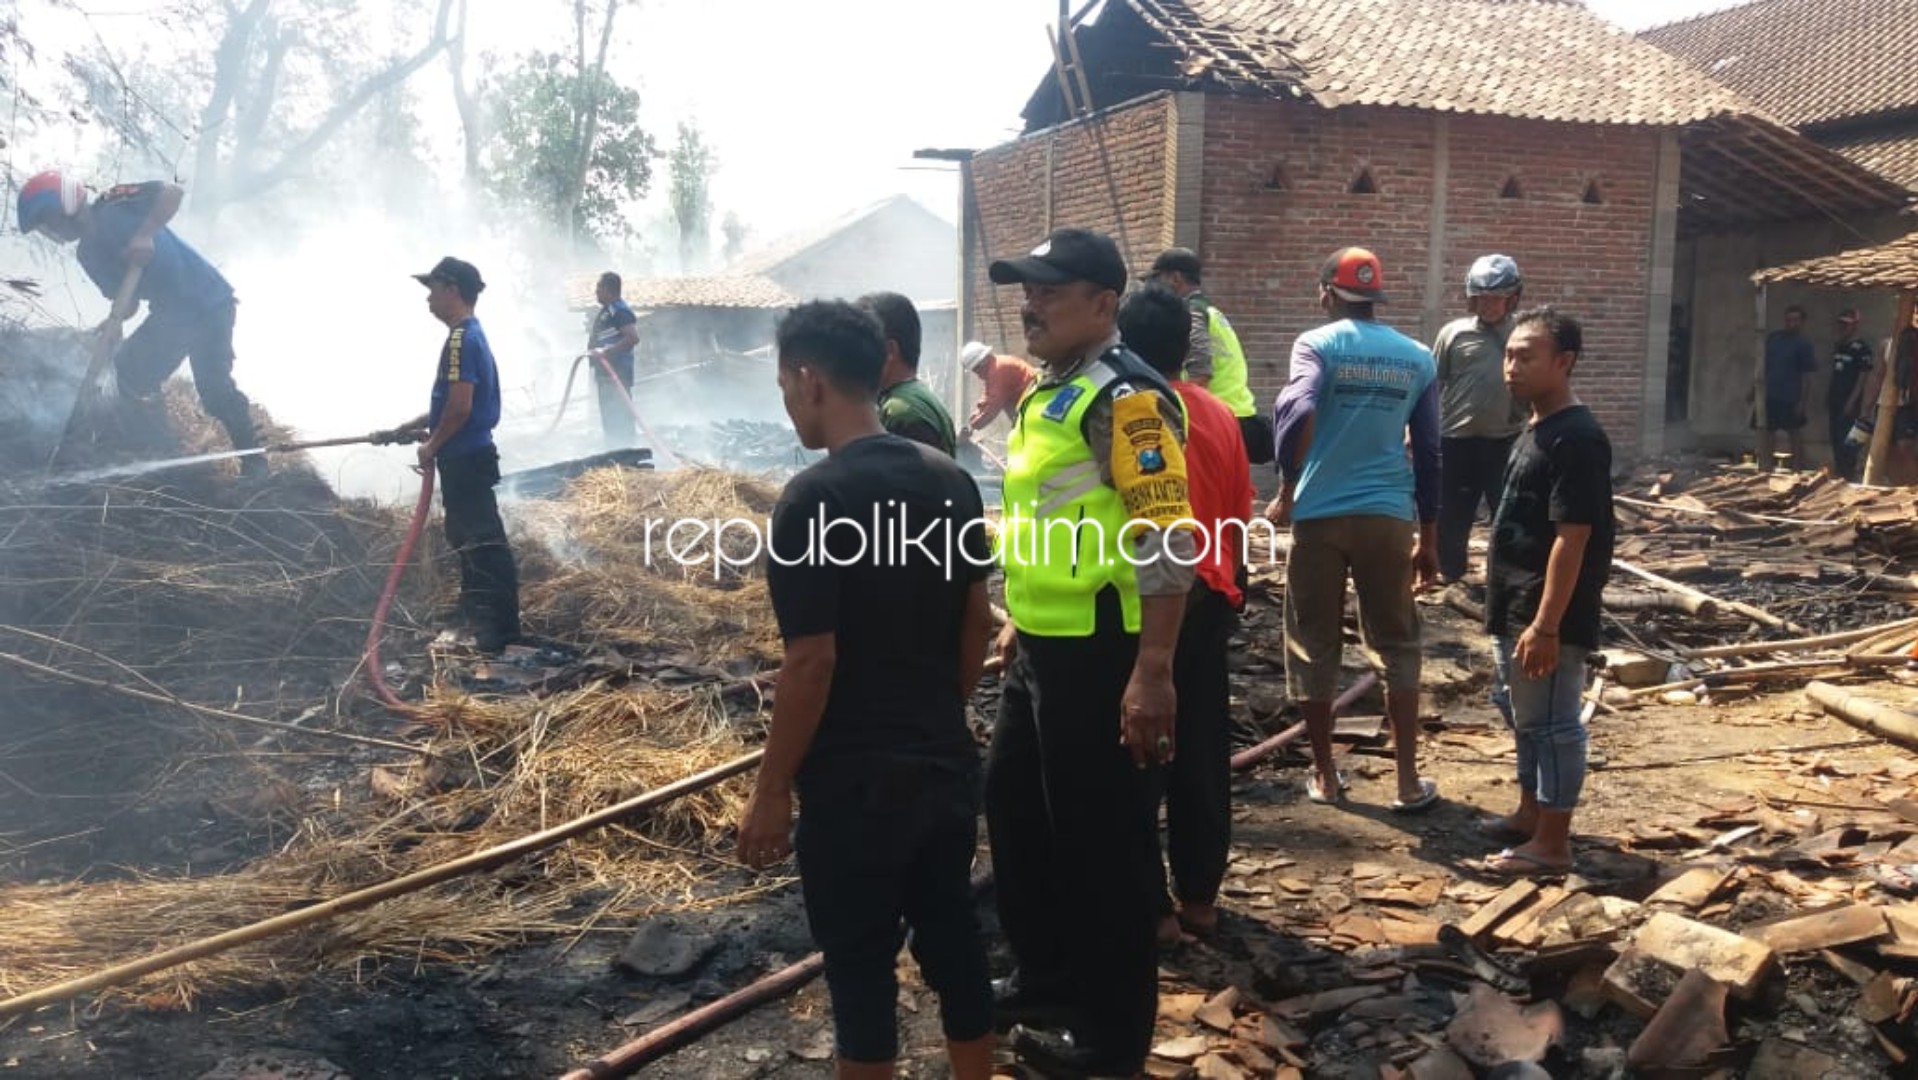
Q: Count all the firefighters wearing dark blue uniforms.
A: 3